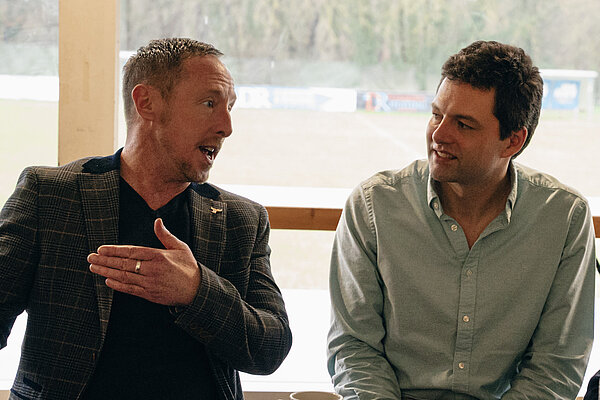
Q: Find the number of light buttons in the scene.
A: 5